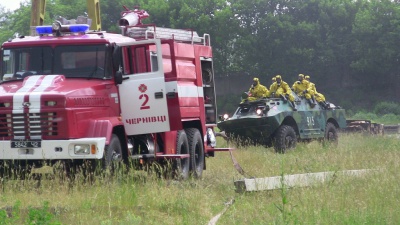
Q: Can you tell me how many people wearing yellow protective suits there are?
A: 5